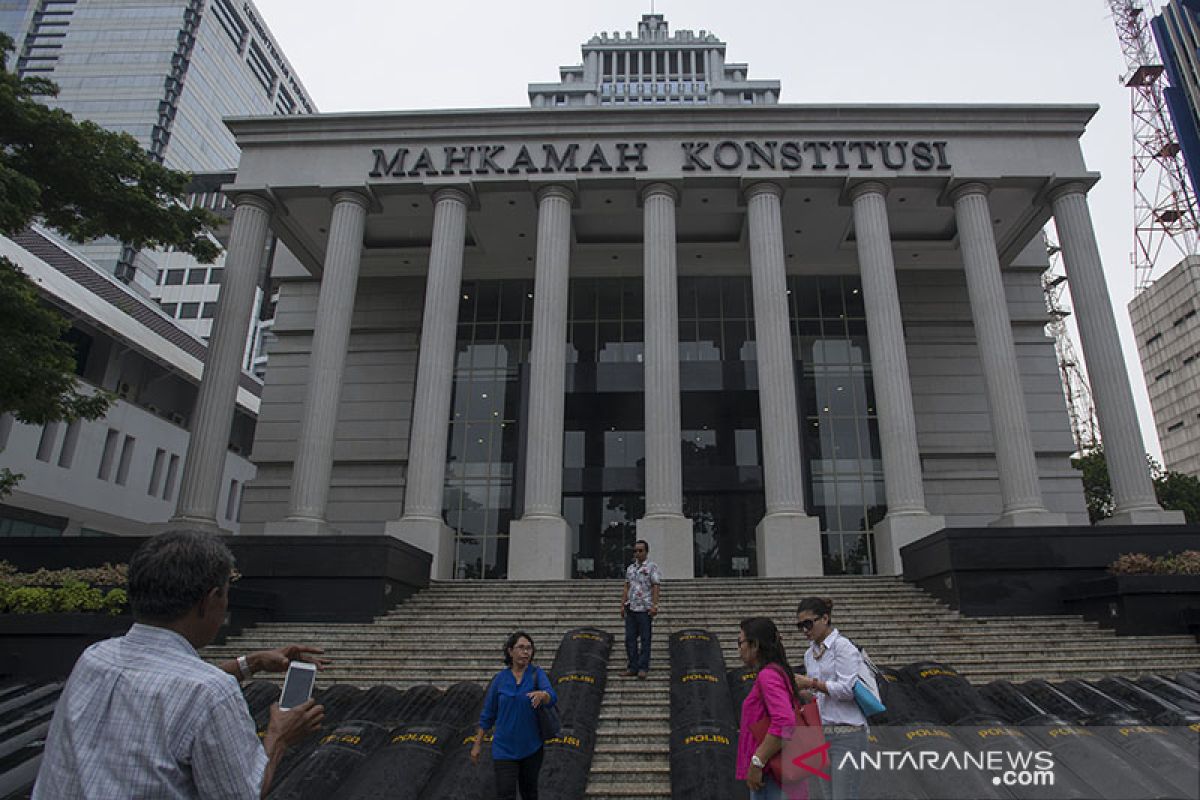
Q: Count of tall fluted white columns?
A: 9